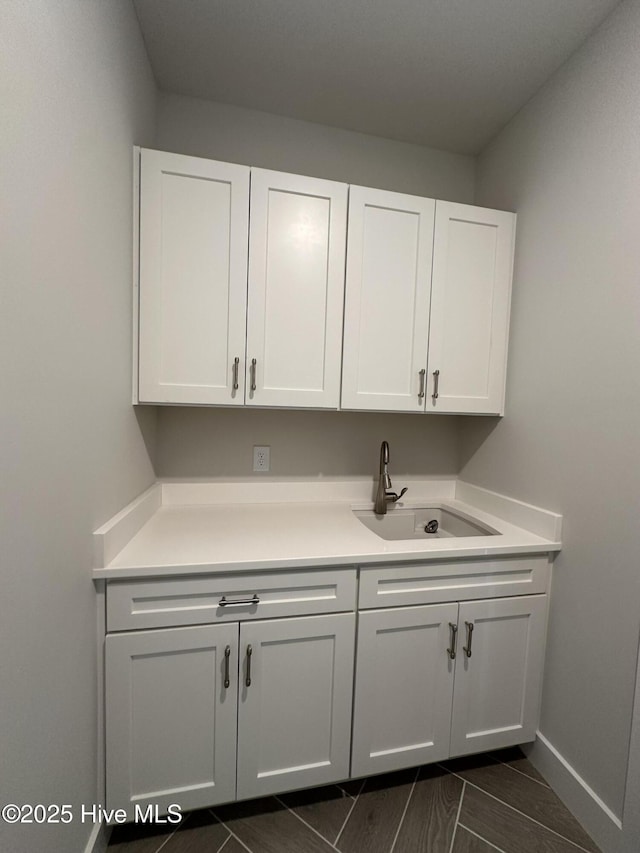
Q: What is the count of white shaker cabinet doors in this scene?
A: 8